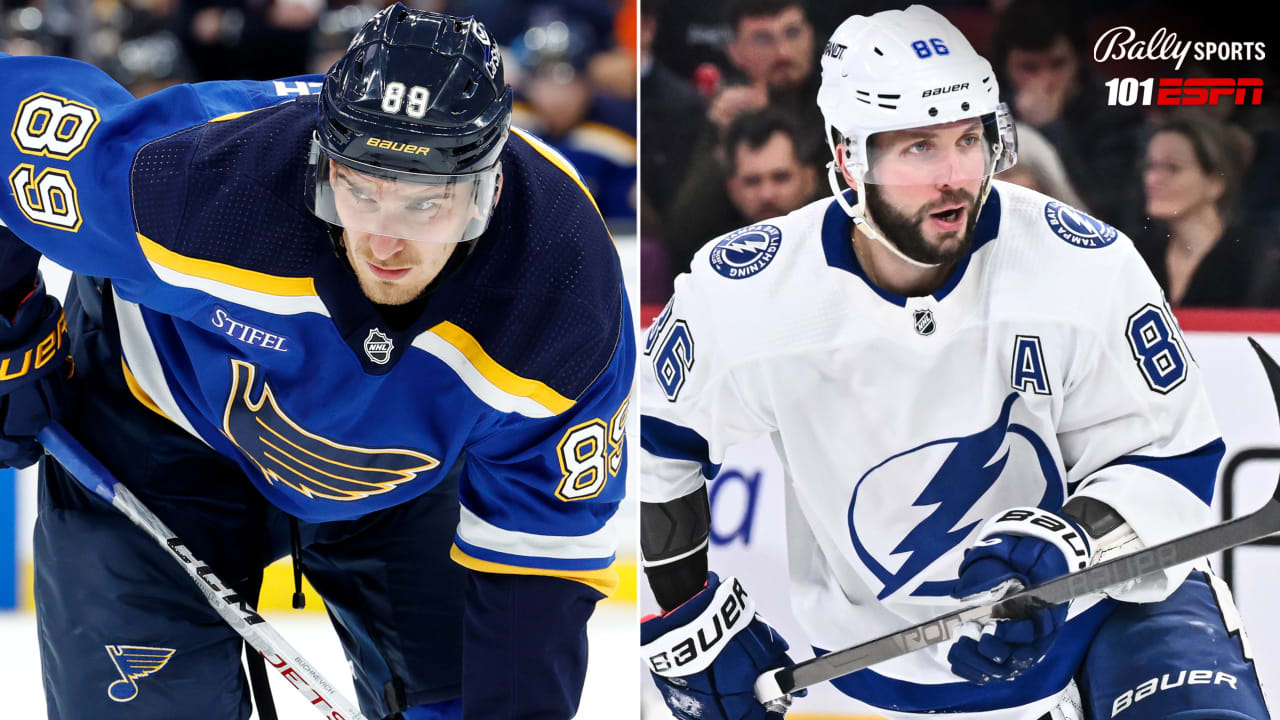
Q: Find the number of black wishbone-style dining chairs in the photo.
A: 0